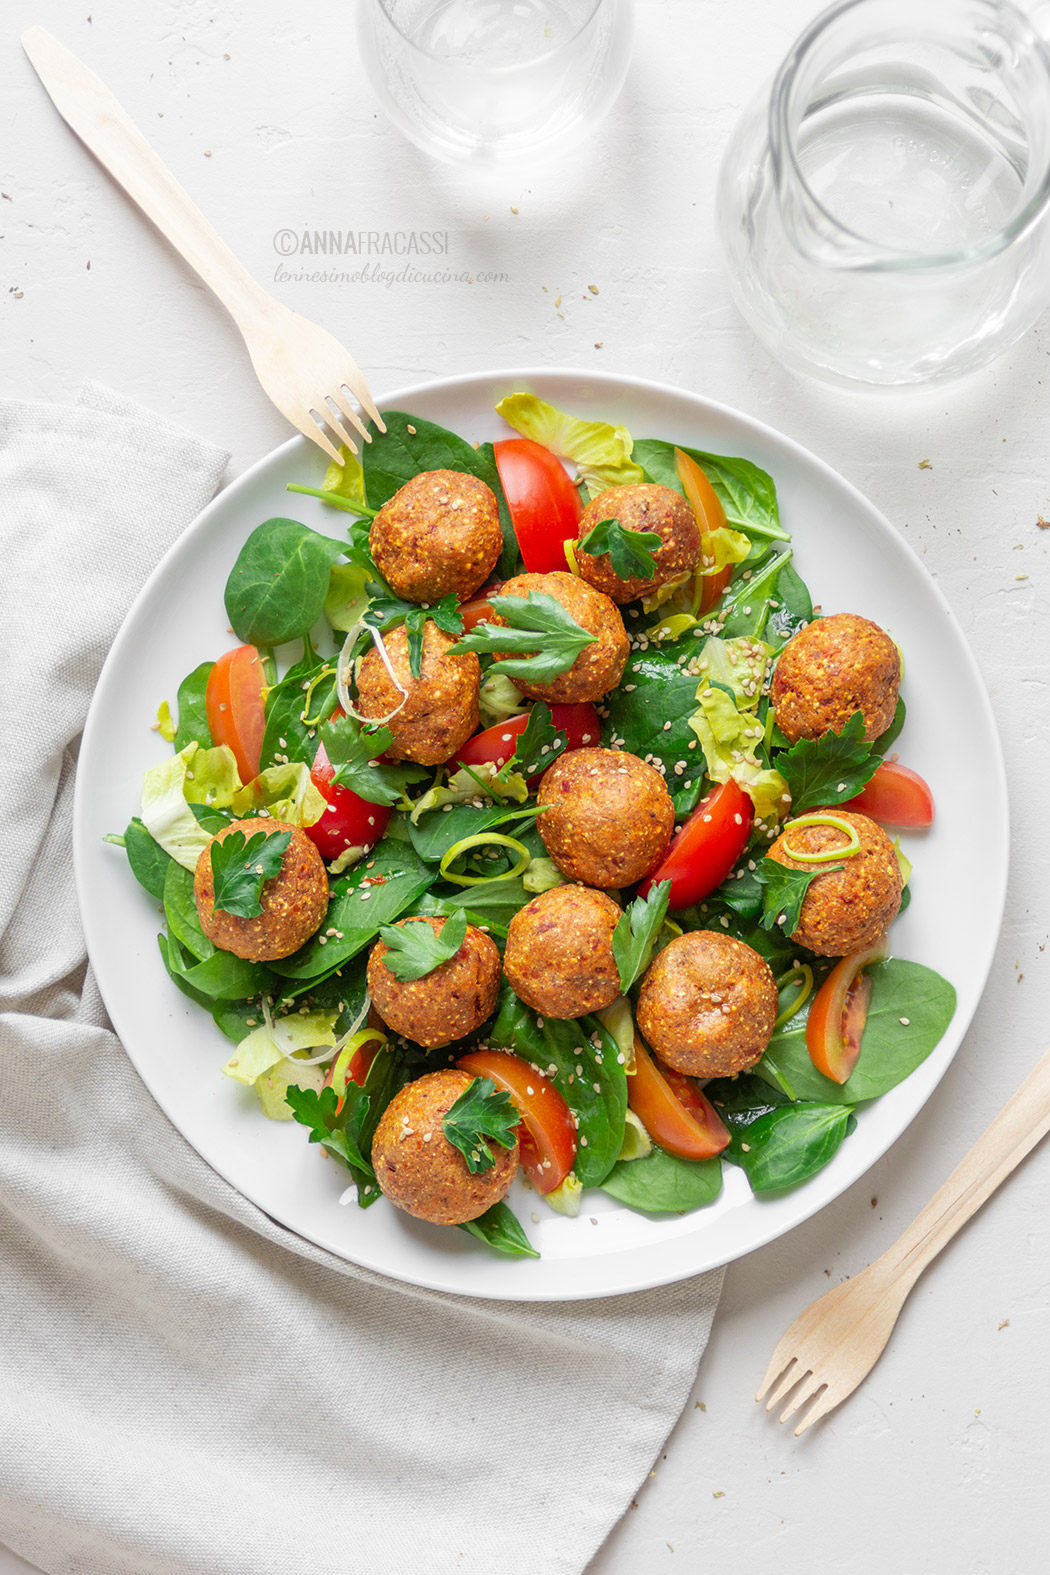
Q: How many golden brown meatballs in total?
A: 12